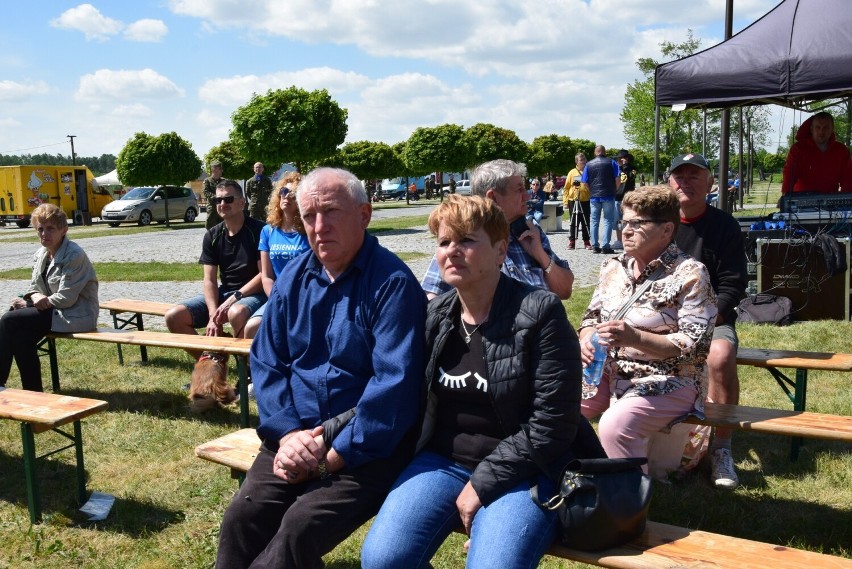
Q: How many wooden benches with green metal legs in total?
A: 6